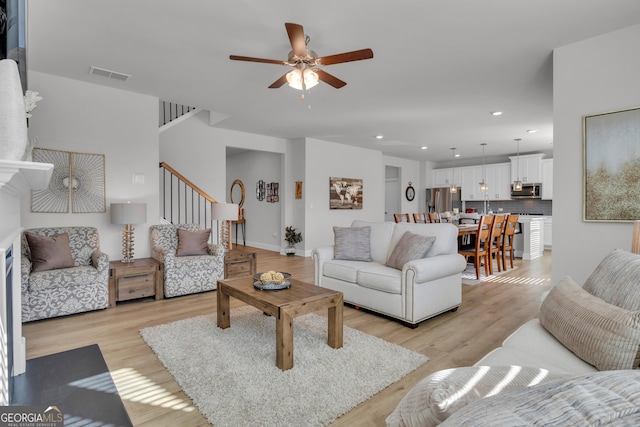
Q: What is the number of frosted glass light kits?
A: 1